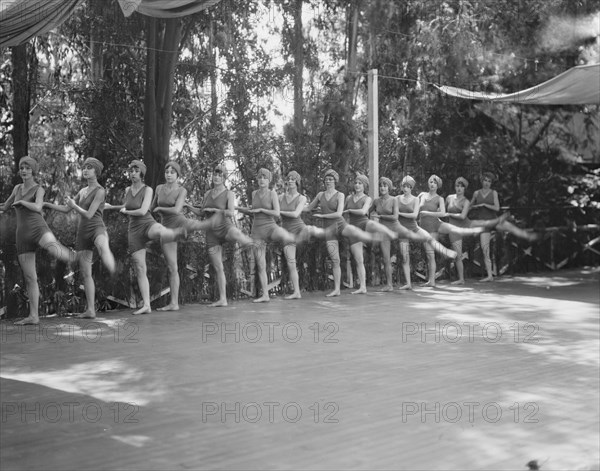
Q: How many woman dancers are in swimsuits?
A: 14